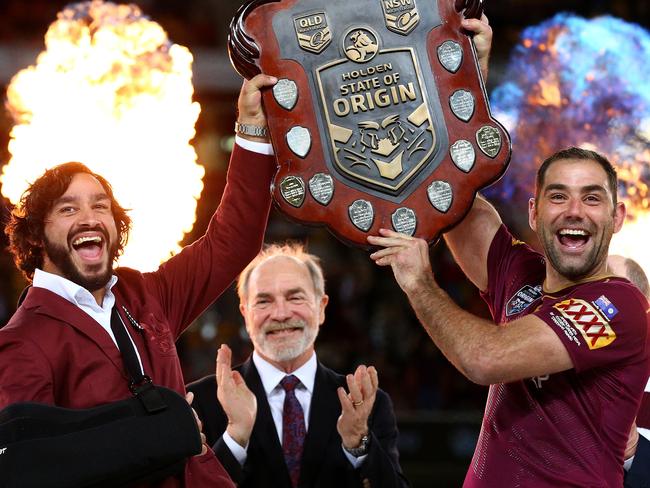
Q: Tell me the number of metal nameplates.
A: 11